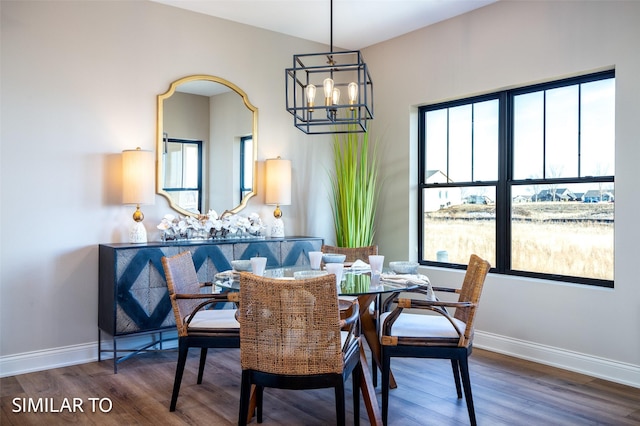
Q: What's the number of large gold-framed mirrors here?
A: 1